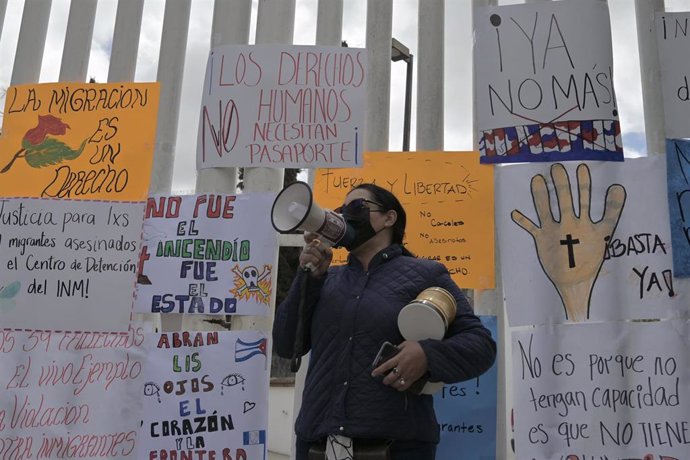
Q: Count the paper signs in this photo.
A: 13